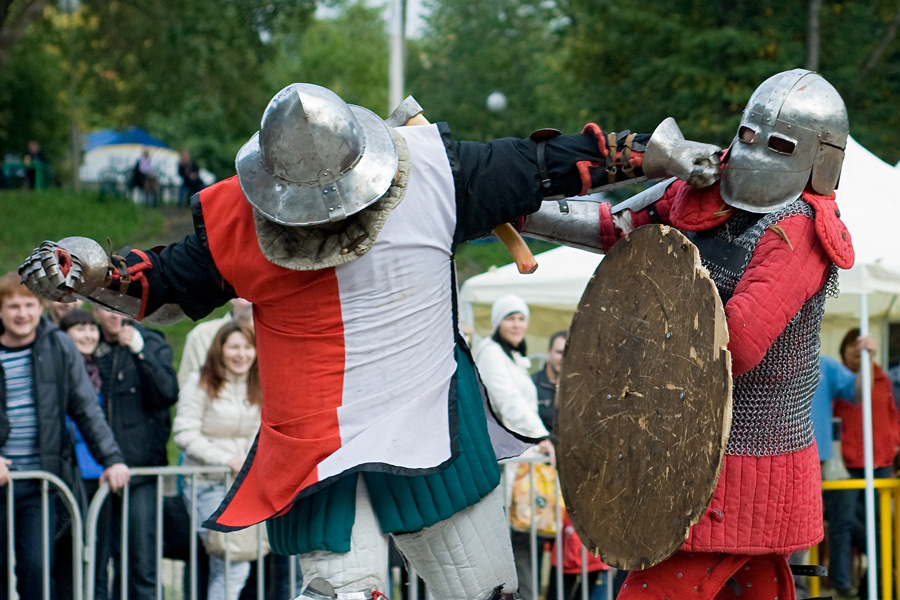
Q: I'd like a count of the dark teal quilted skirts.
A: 1